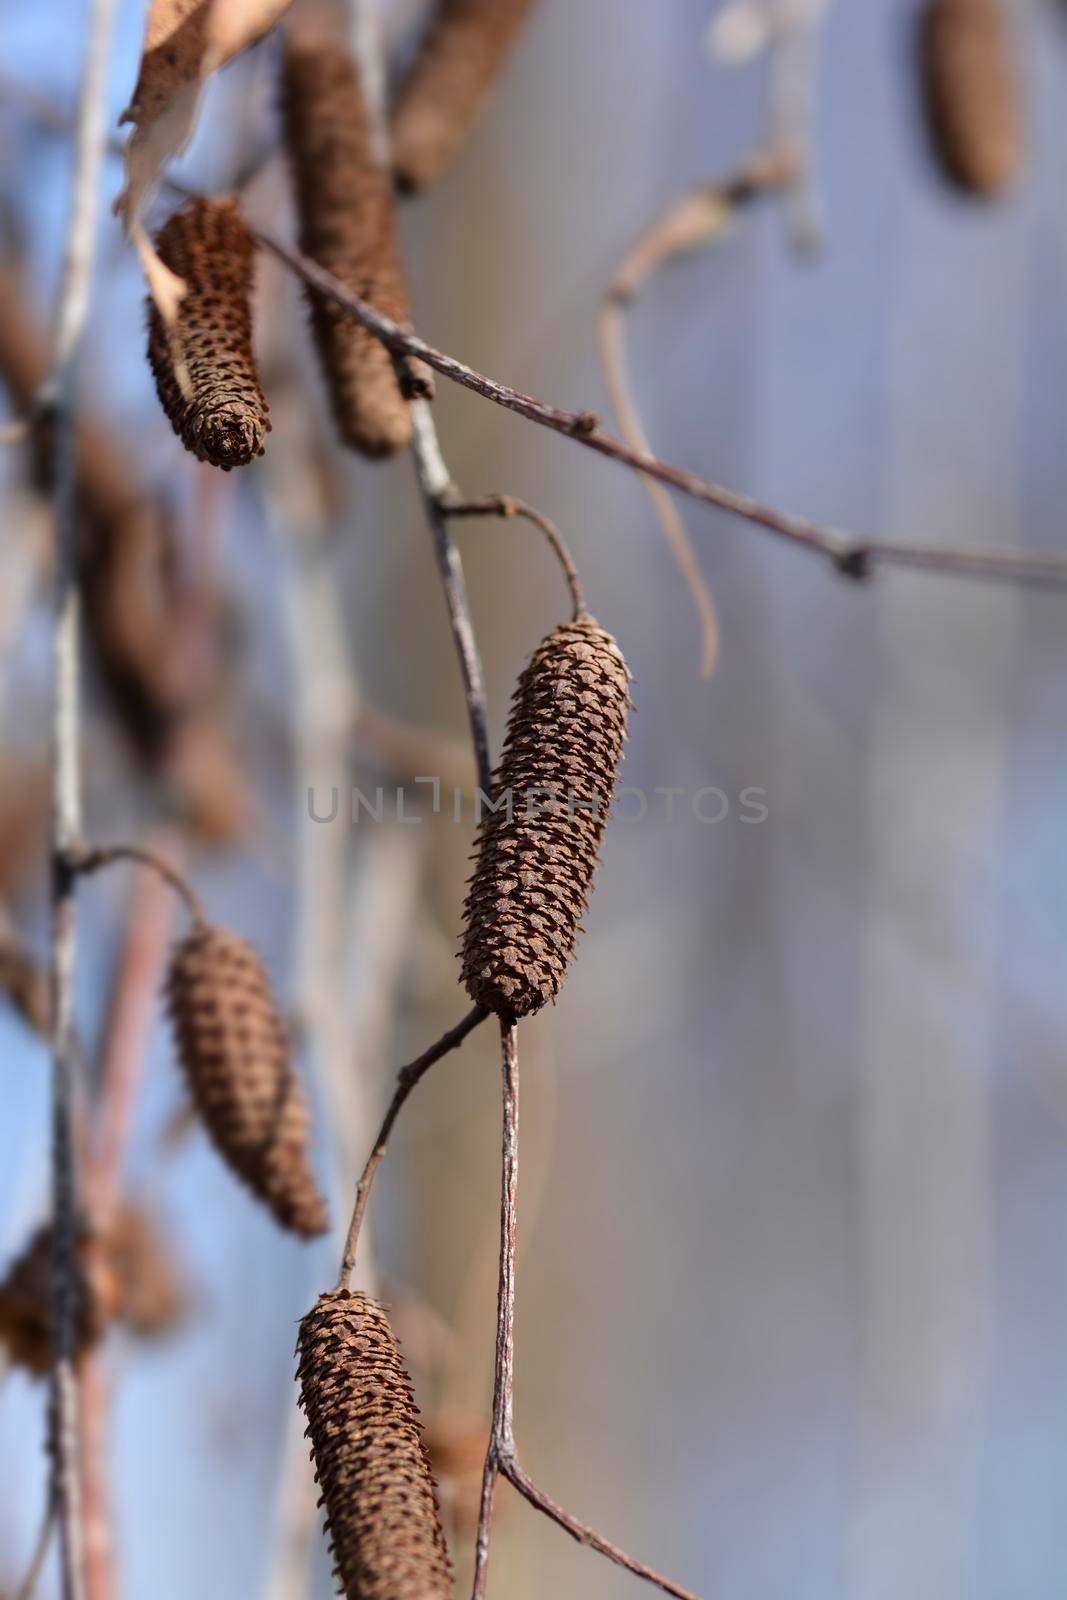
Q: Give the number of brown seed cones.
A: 7